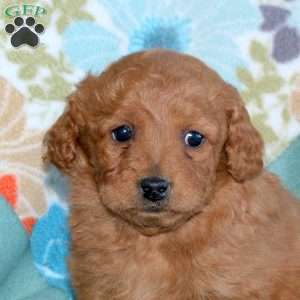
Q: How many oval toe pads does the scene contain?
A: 4